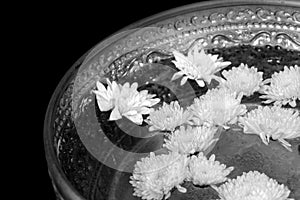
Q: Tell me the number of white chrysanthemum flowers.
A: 11